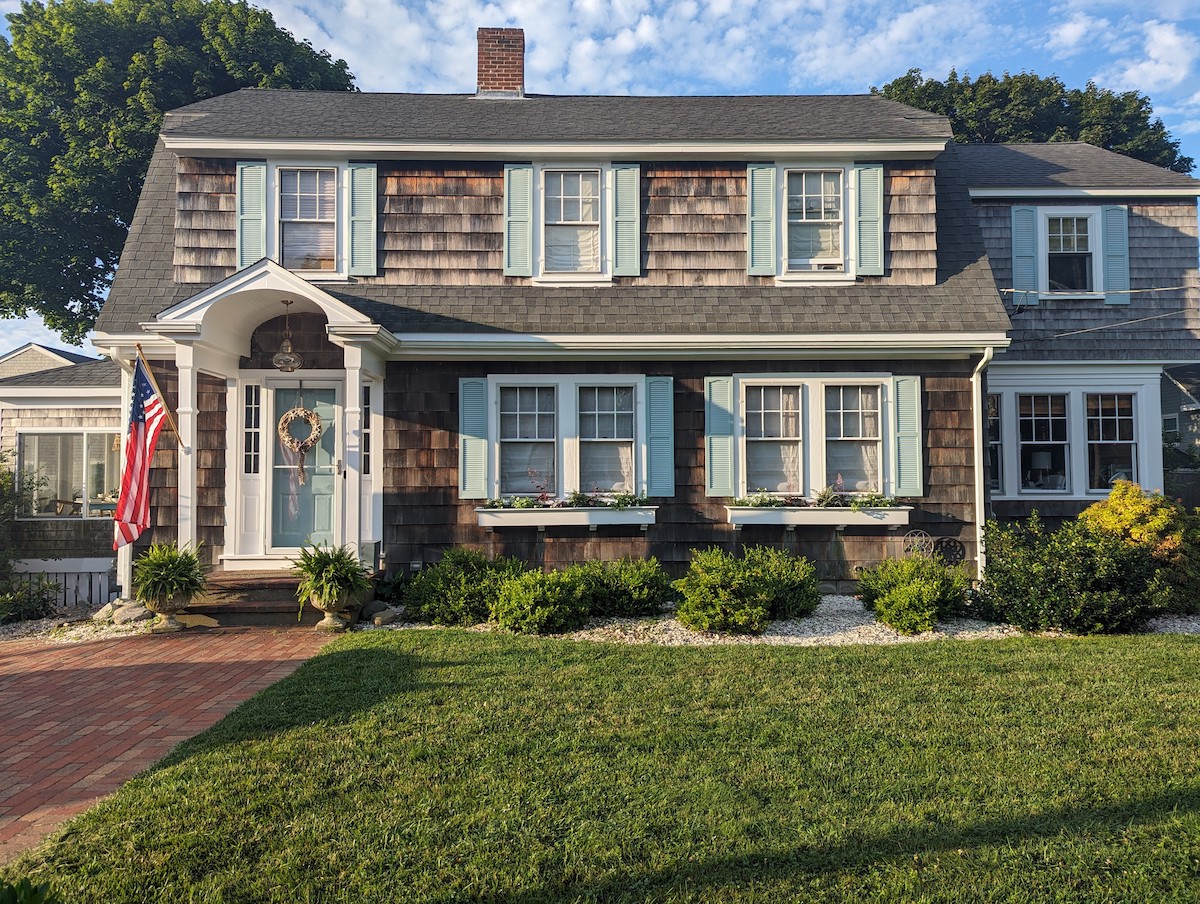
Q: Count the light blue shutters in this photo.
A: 12